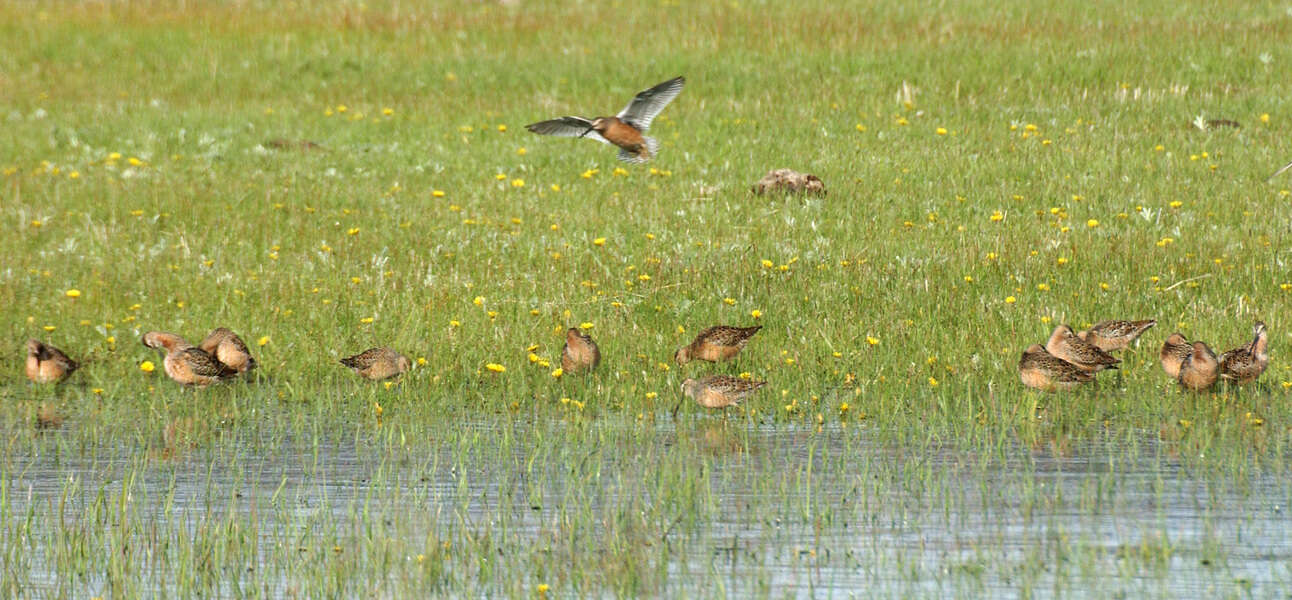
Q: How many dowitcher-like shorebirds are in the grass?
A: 13